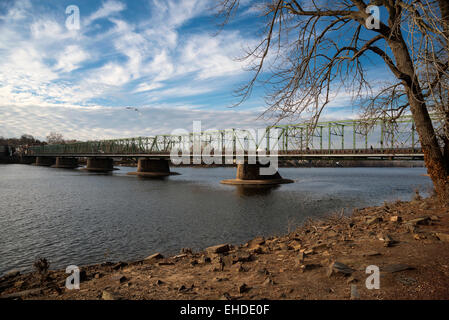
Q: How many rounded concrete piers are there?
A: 5